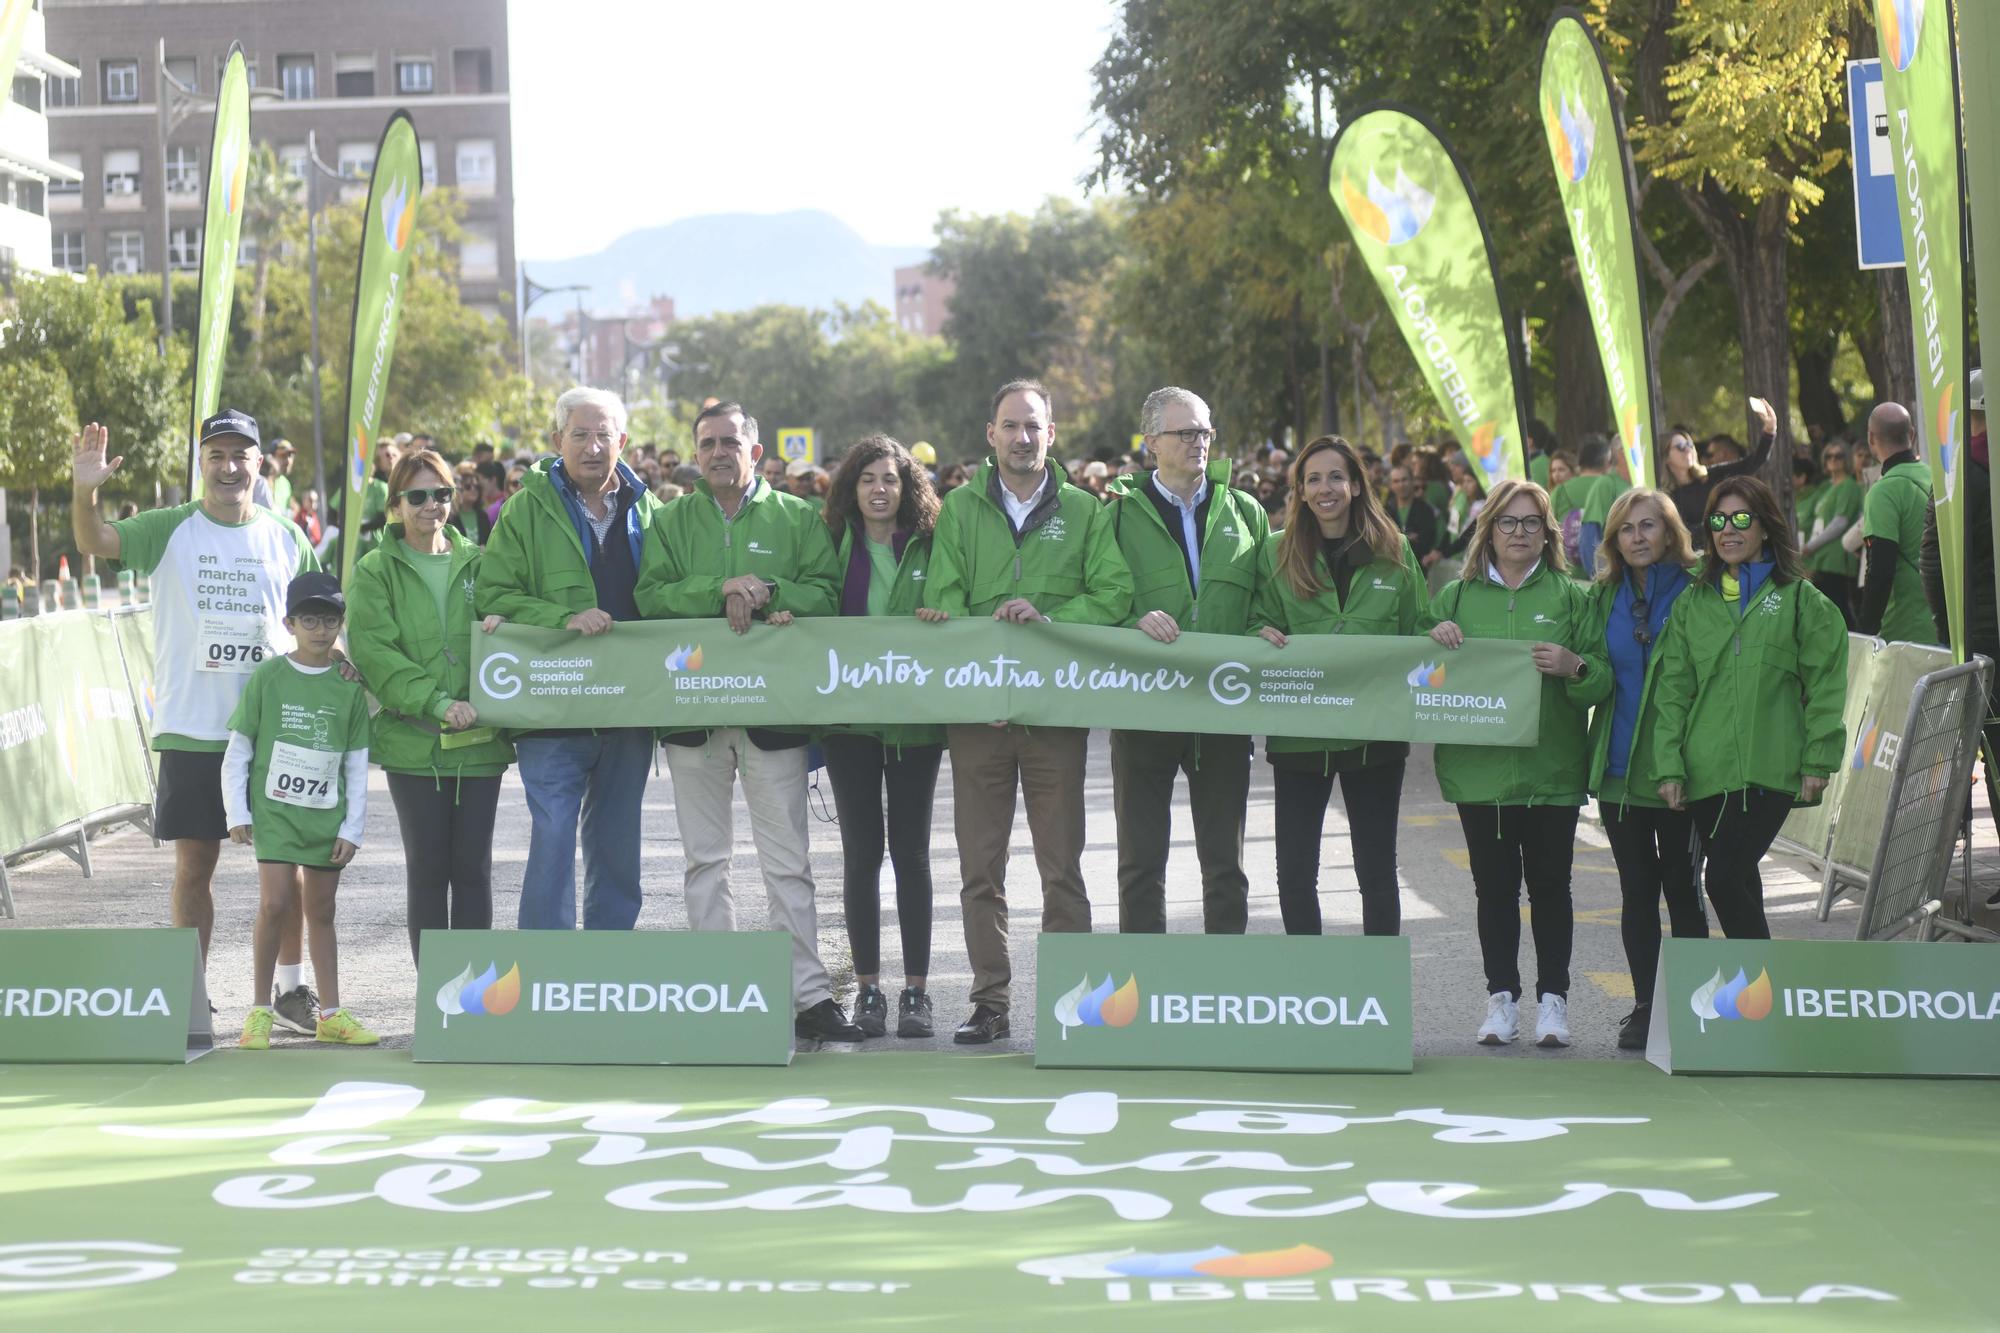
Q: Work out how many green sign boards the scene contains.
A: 4